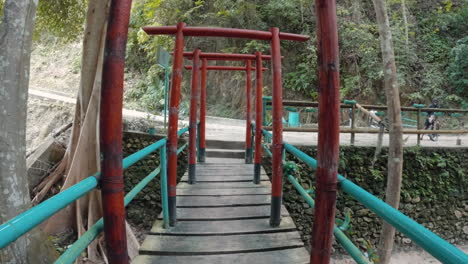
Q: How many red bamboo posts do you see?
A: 8